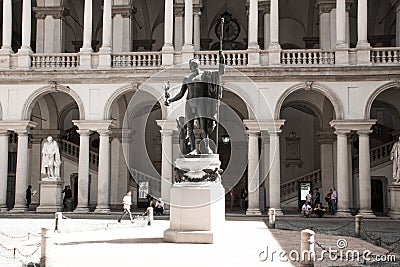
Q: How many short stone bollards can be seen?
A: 6